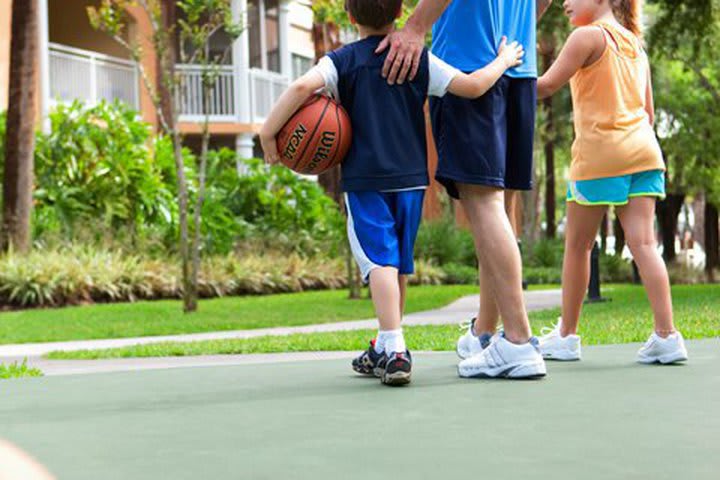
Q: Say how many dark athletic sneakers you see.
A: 2